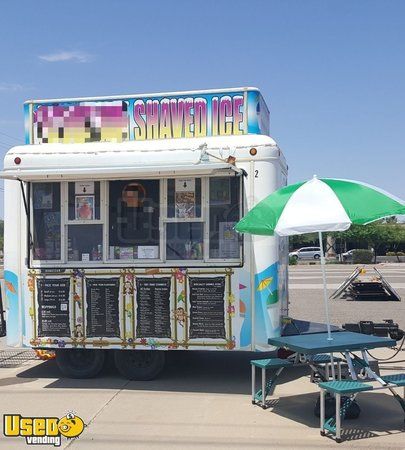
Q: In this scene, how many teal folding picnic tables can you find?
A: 1